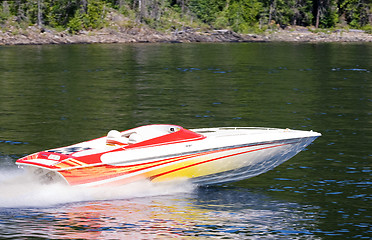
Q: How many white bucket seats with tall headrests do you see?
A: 2